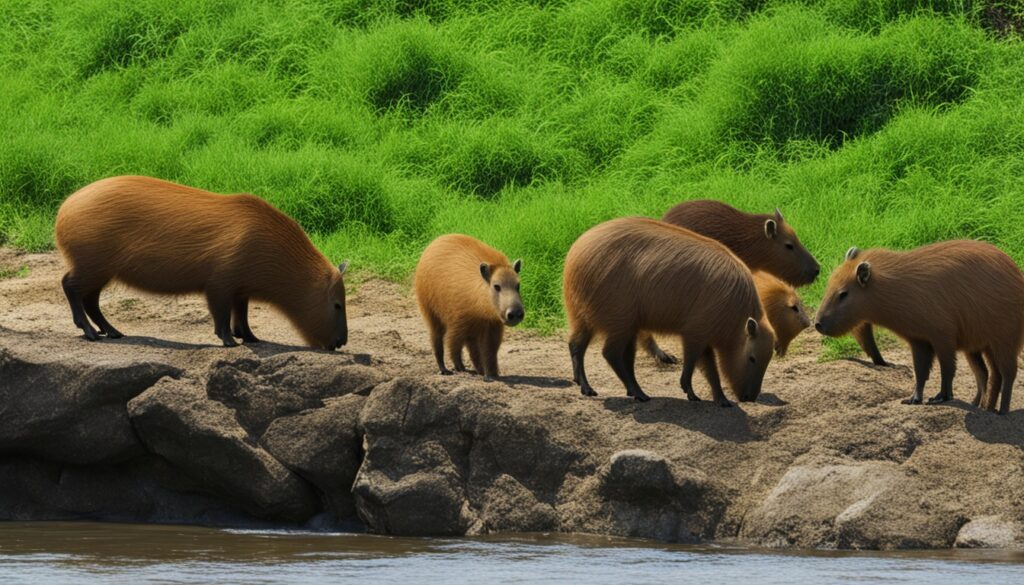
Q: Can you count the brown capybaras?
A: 6